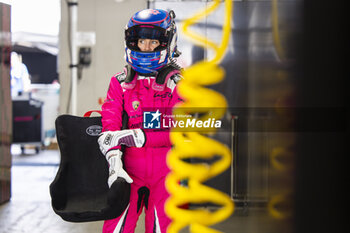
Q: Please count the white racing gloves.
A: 2